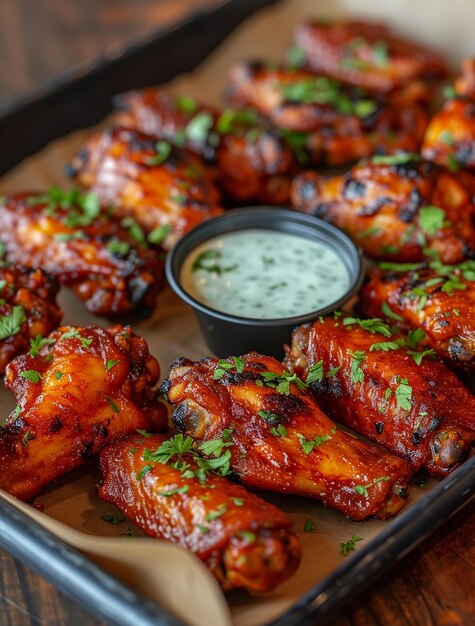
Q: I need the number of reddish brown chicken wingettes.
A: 13